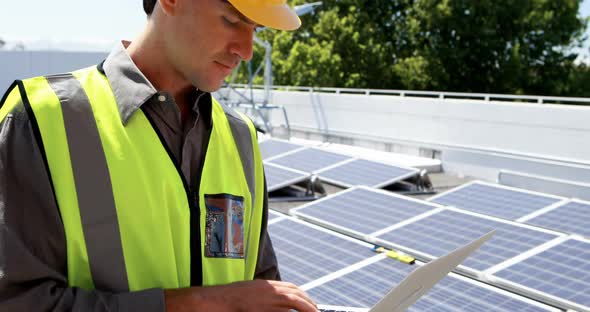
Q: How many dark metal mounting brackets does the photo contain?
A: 2